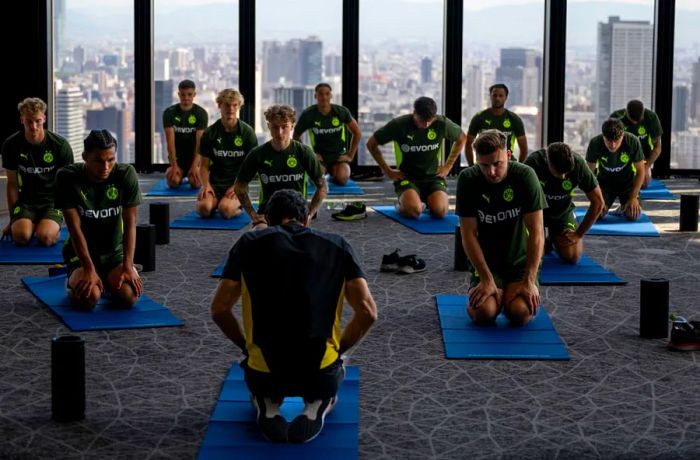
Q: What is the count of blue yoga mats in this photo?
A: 12